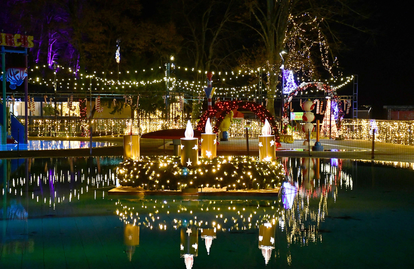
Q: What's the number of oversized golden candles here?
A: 4